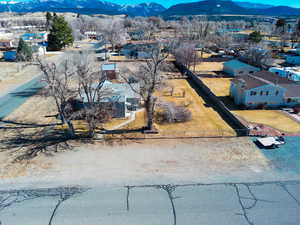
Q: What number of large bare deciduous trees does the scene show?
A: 3